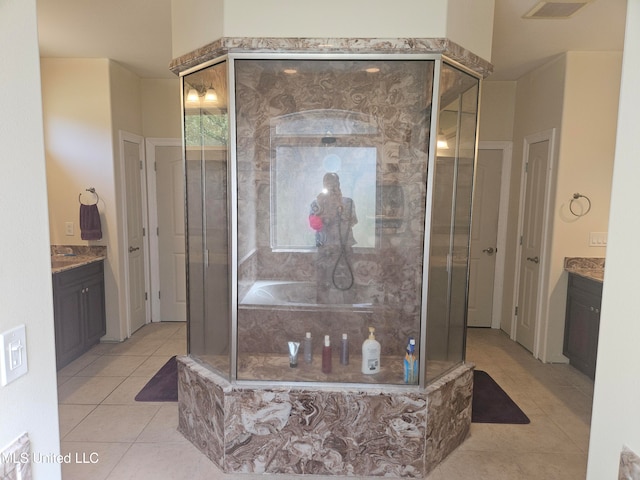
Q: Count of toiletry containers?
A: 6